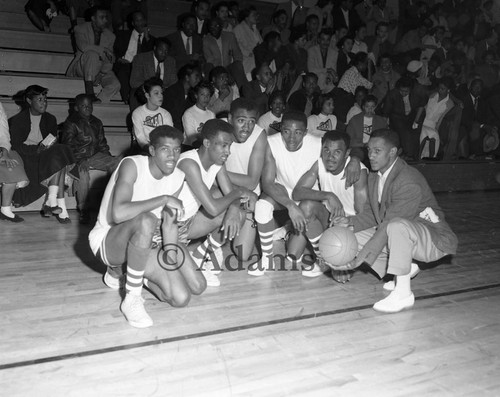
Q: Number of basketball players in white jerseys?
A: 5